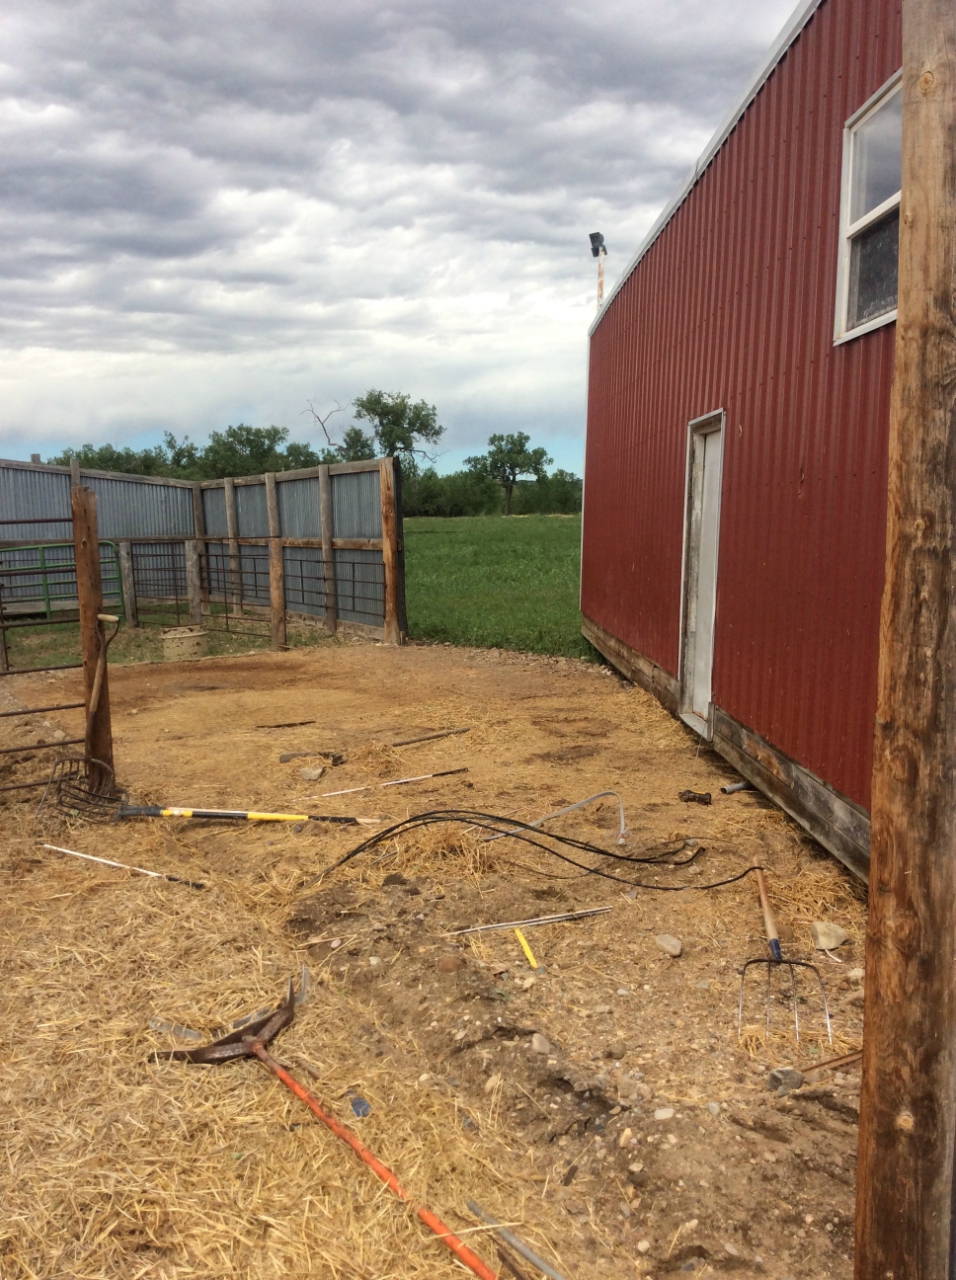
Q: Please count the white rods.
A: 2